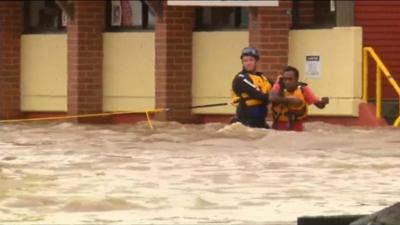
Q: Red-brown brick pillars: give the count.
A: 4